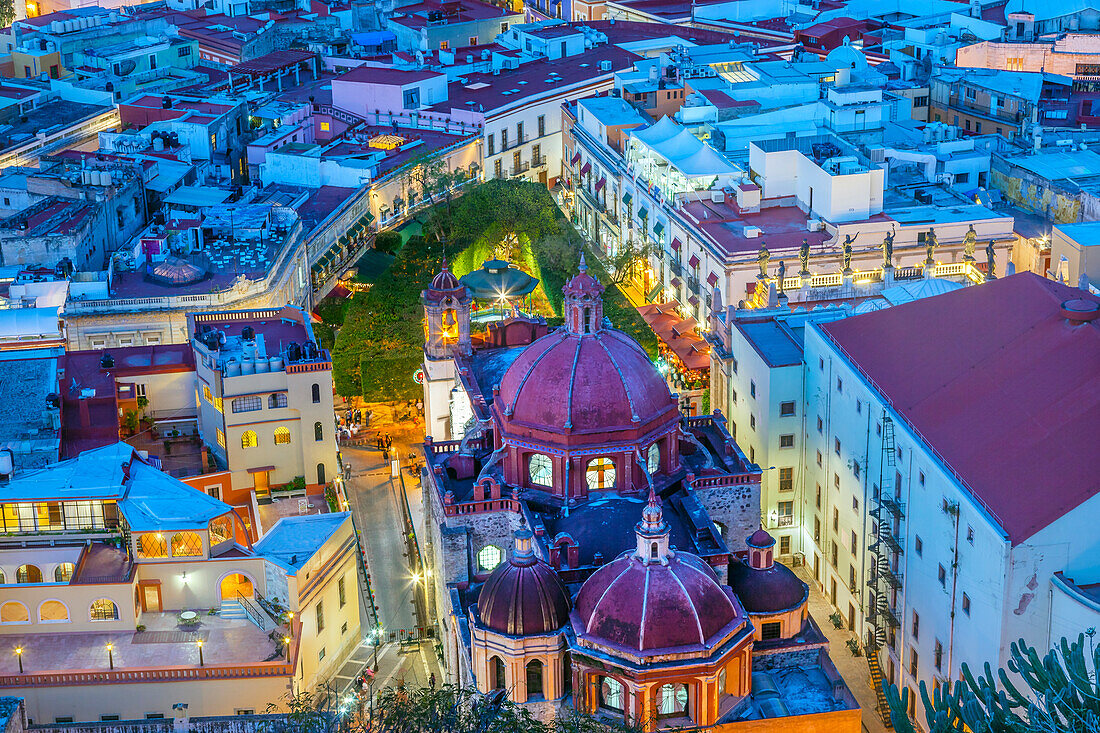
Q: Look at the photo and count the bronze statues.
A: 8